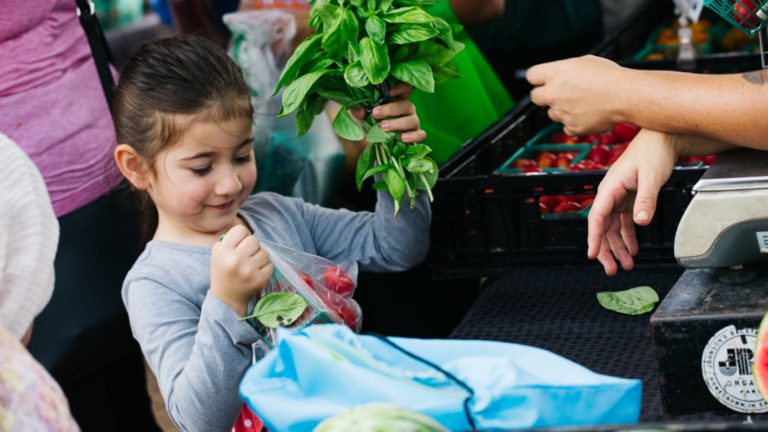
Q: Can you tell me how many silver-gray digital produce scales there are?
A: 1